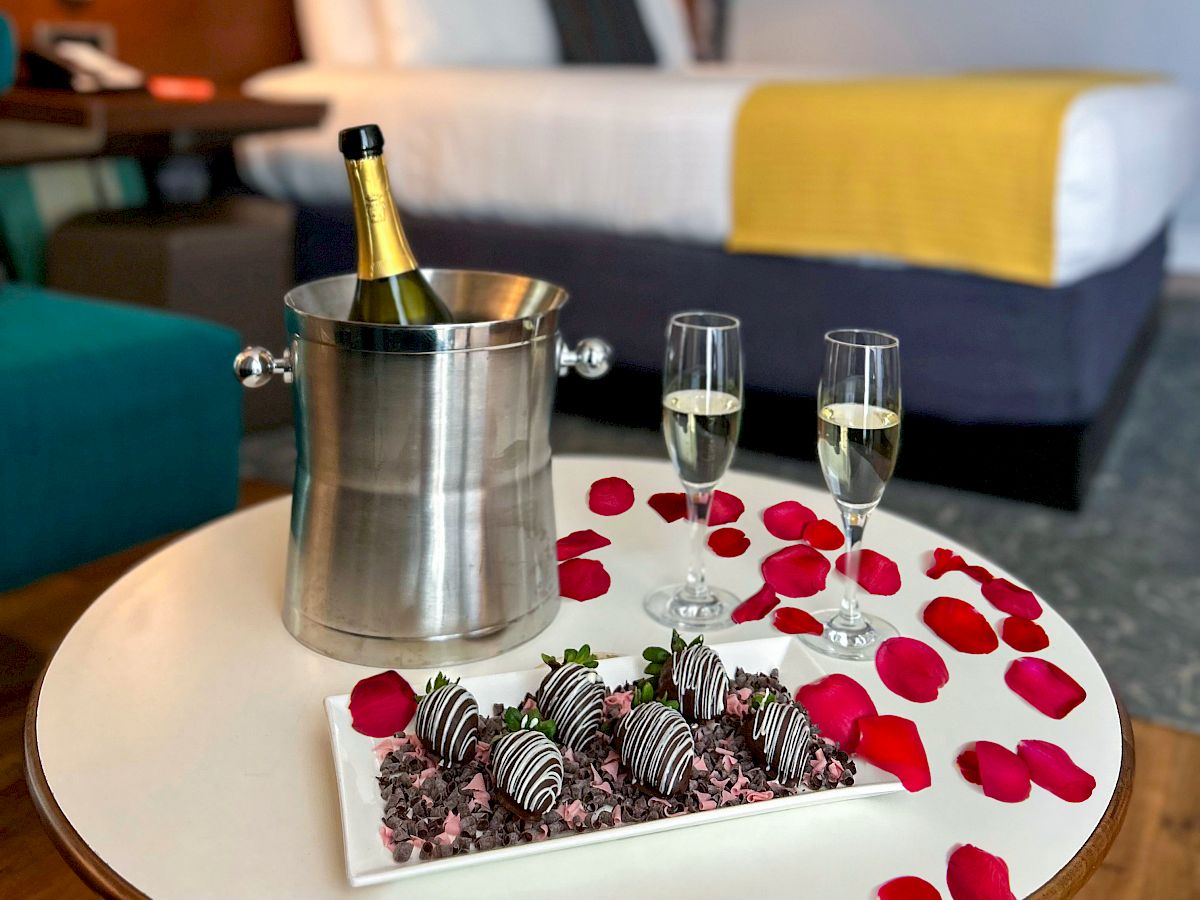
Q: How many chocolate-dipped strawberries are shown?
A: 6